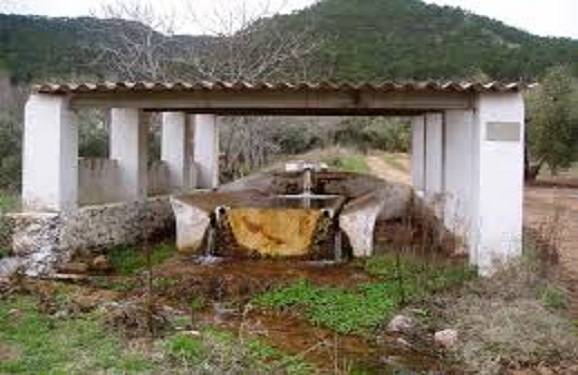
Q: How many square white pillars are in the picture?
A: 8